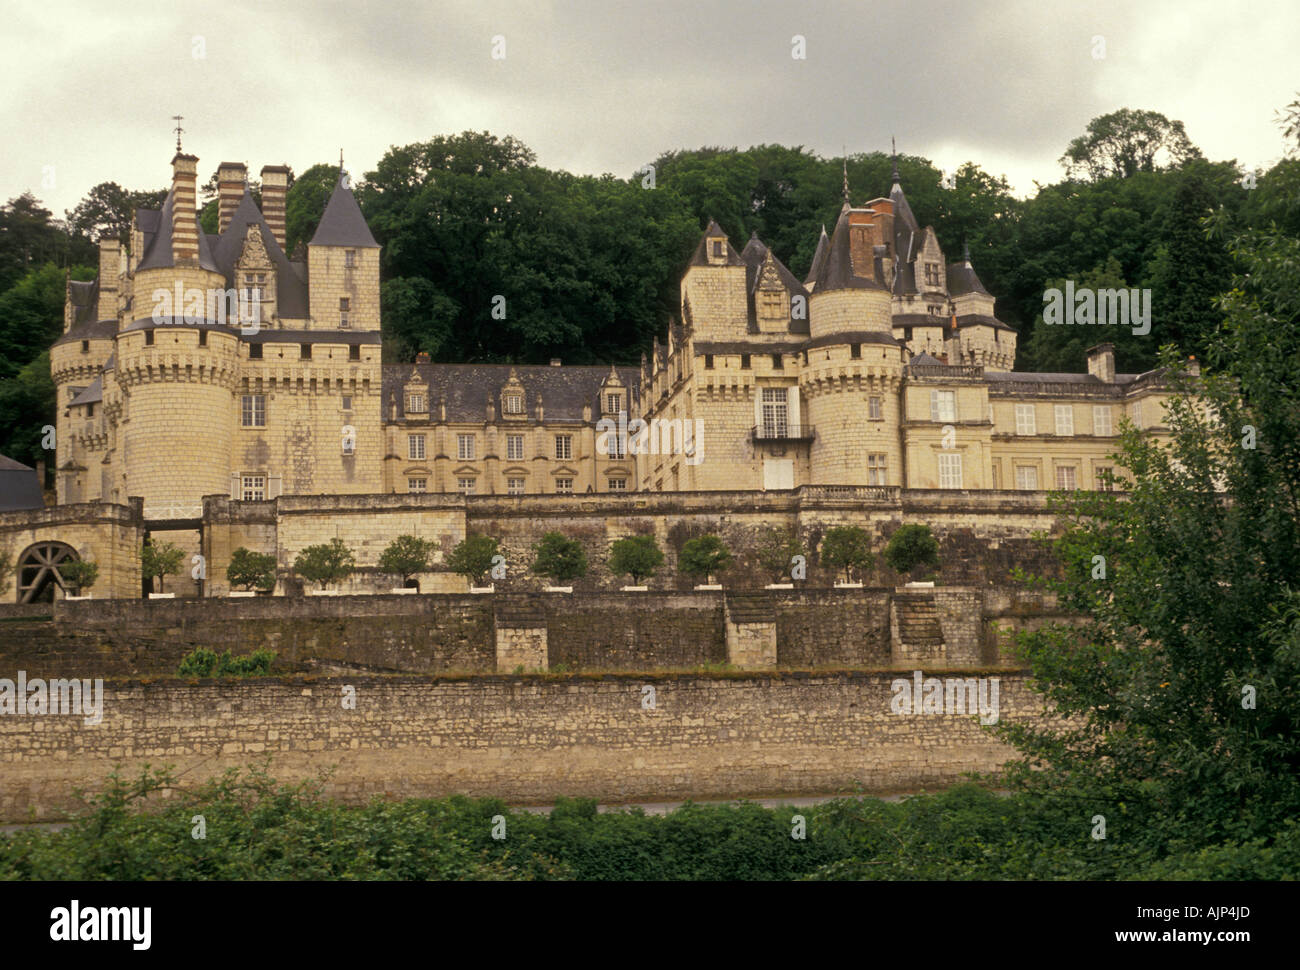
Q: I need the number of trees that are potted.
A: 12